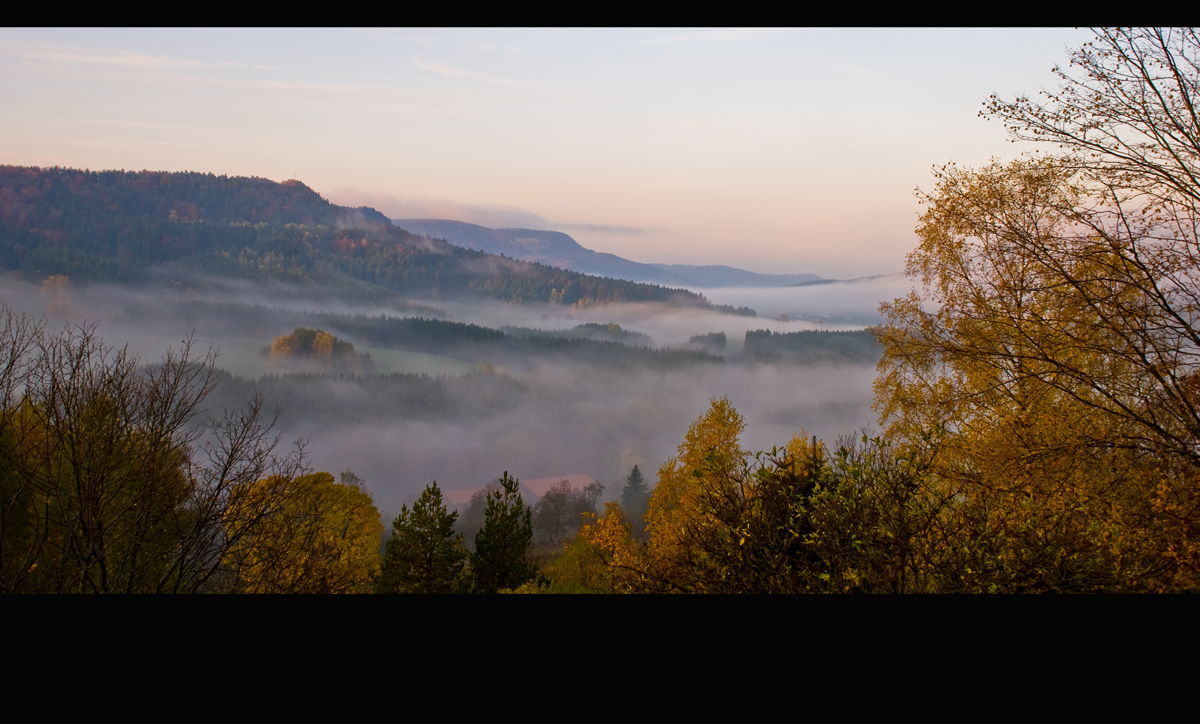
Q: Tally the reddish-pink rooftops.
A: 2